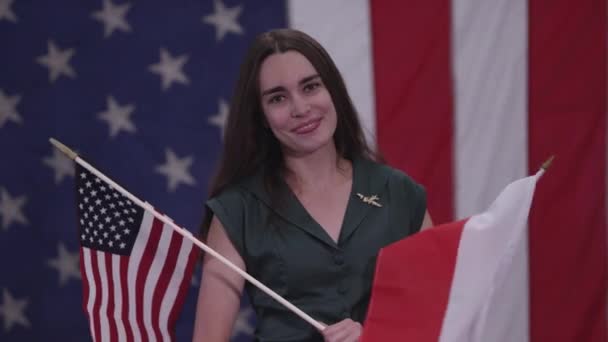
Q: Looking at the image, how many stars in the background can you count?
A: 14